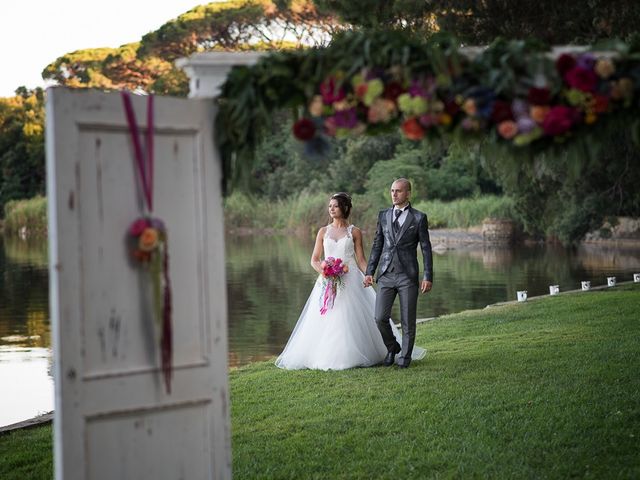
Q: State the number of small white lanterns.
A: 5